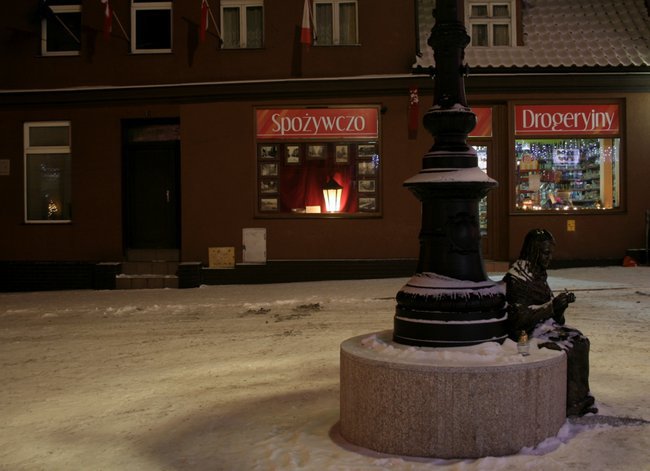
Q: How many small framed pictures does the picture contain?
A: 11